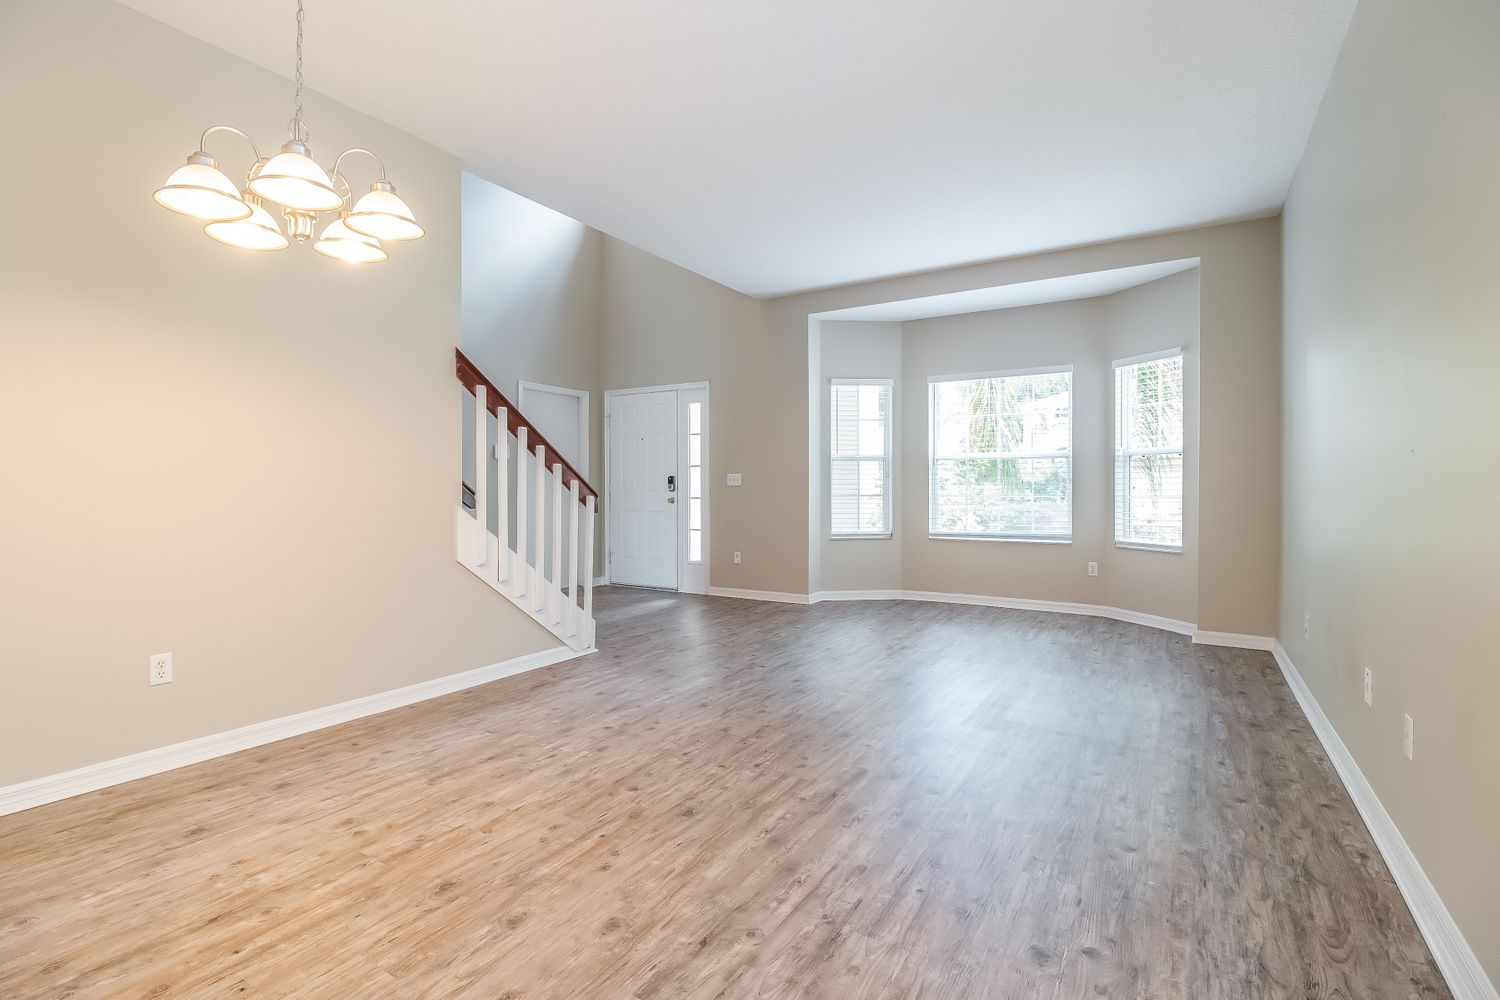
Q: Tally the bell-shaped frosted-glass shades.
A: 5